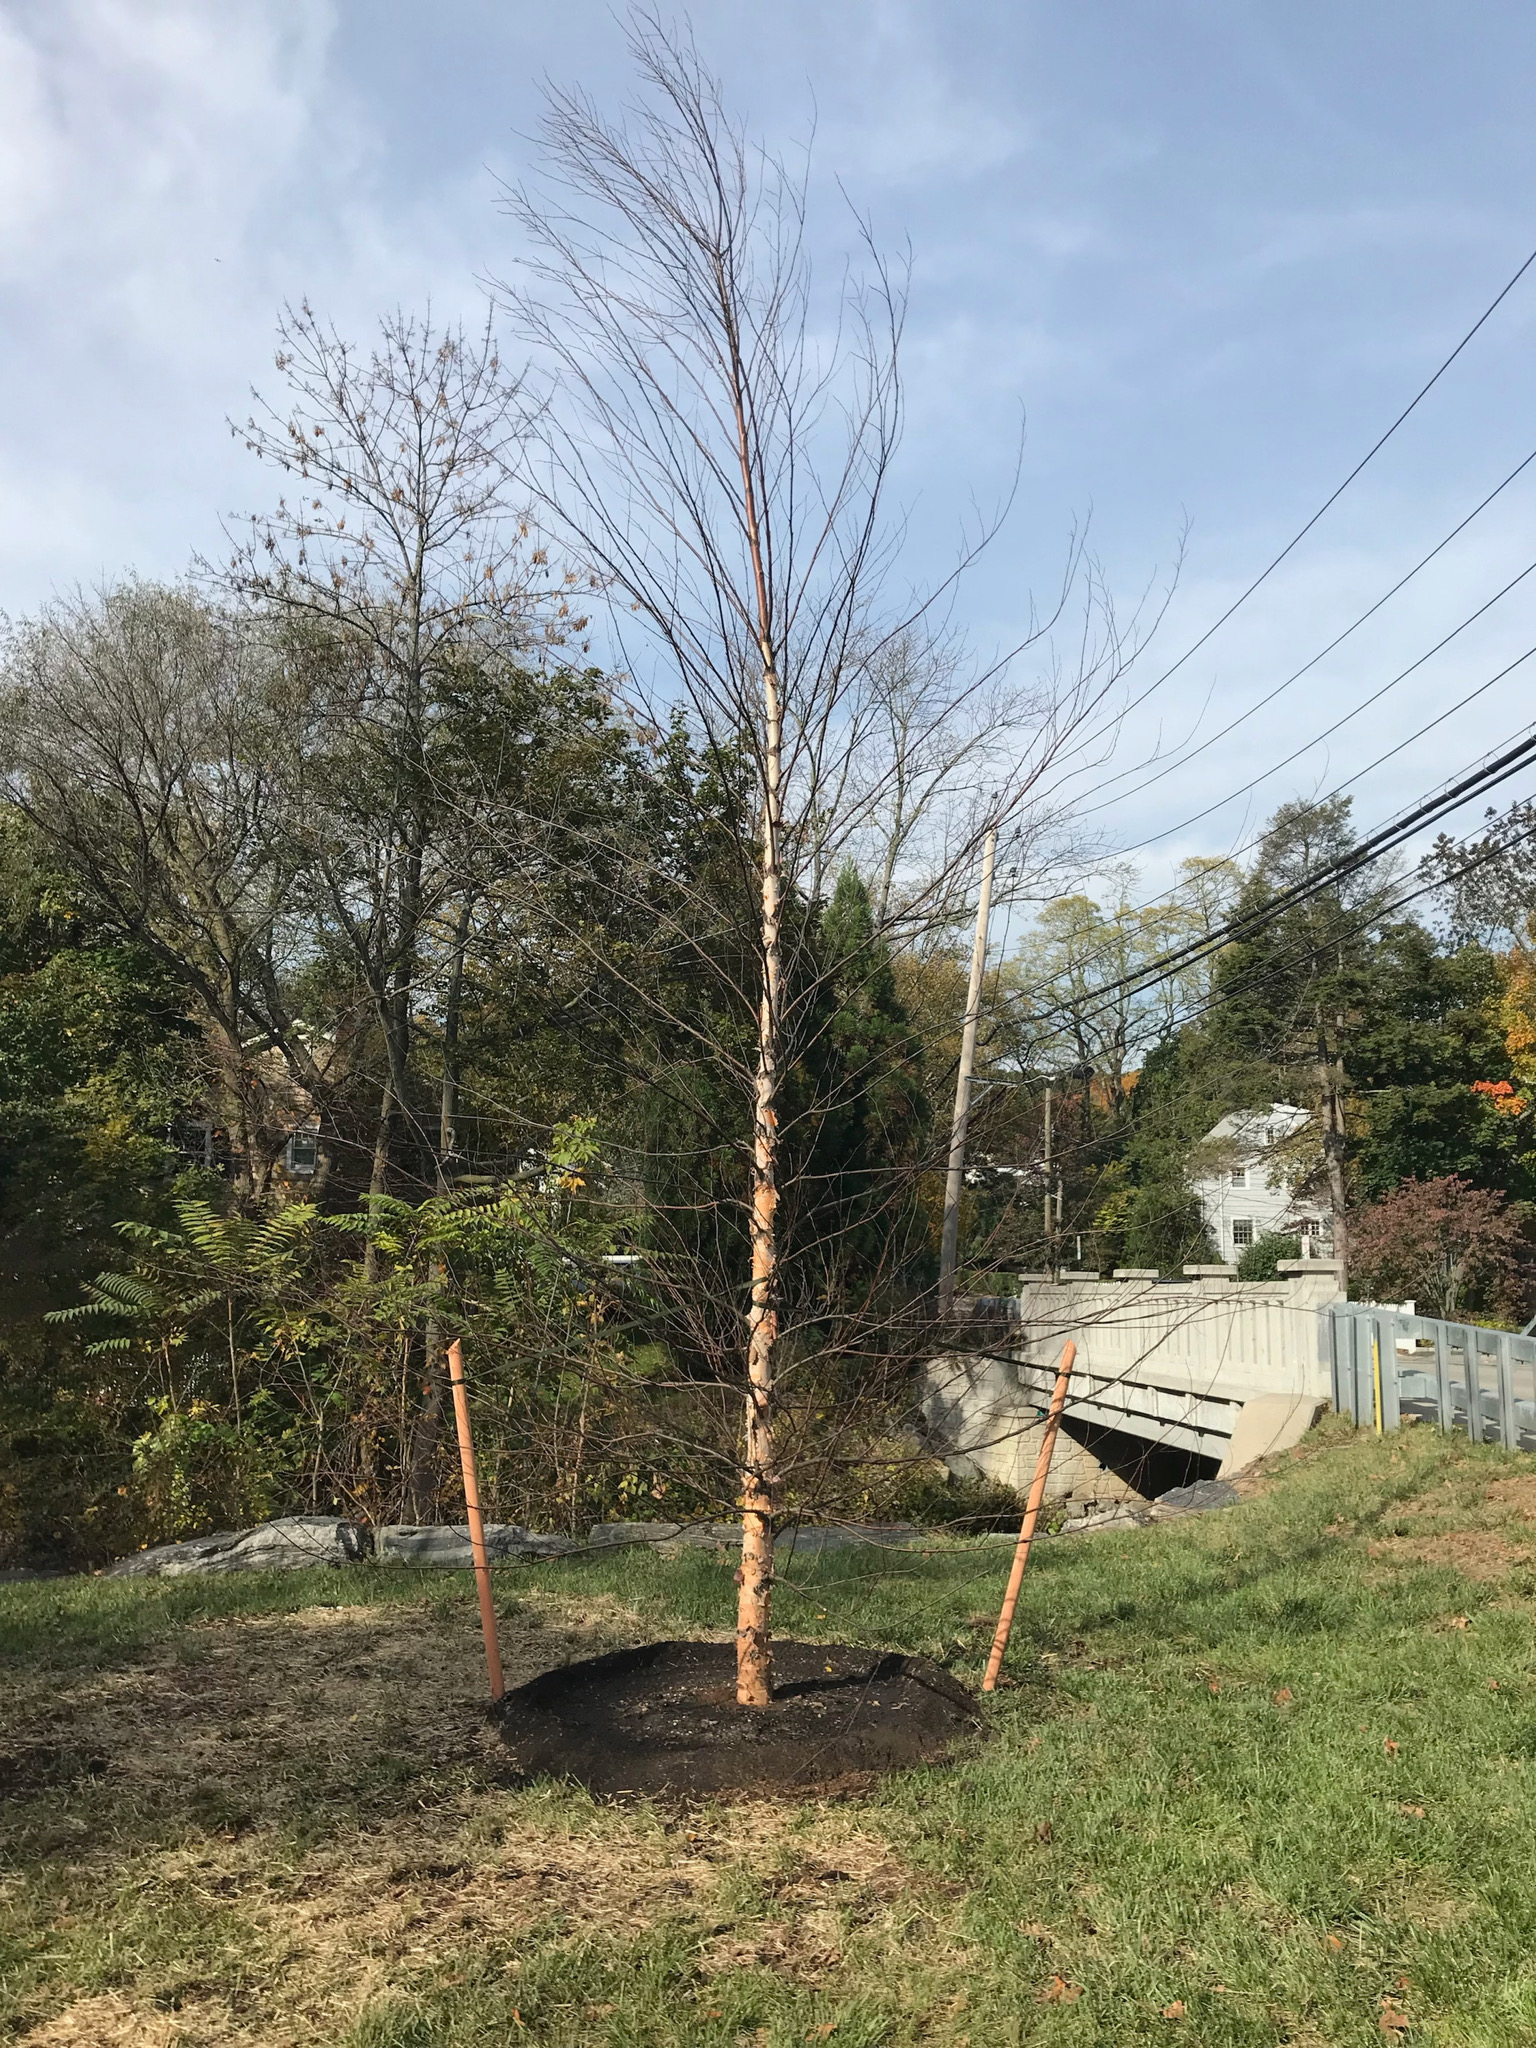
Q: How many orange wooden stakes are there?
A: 2